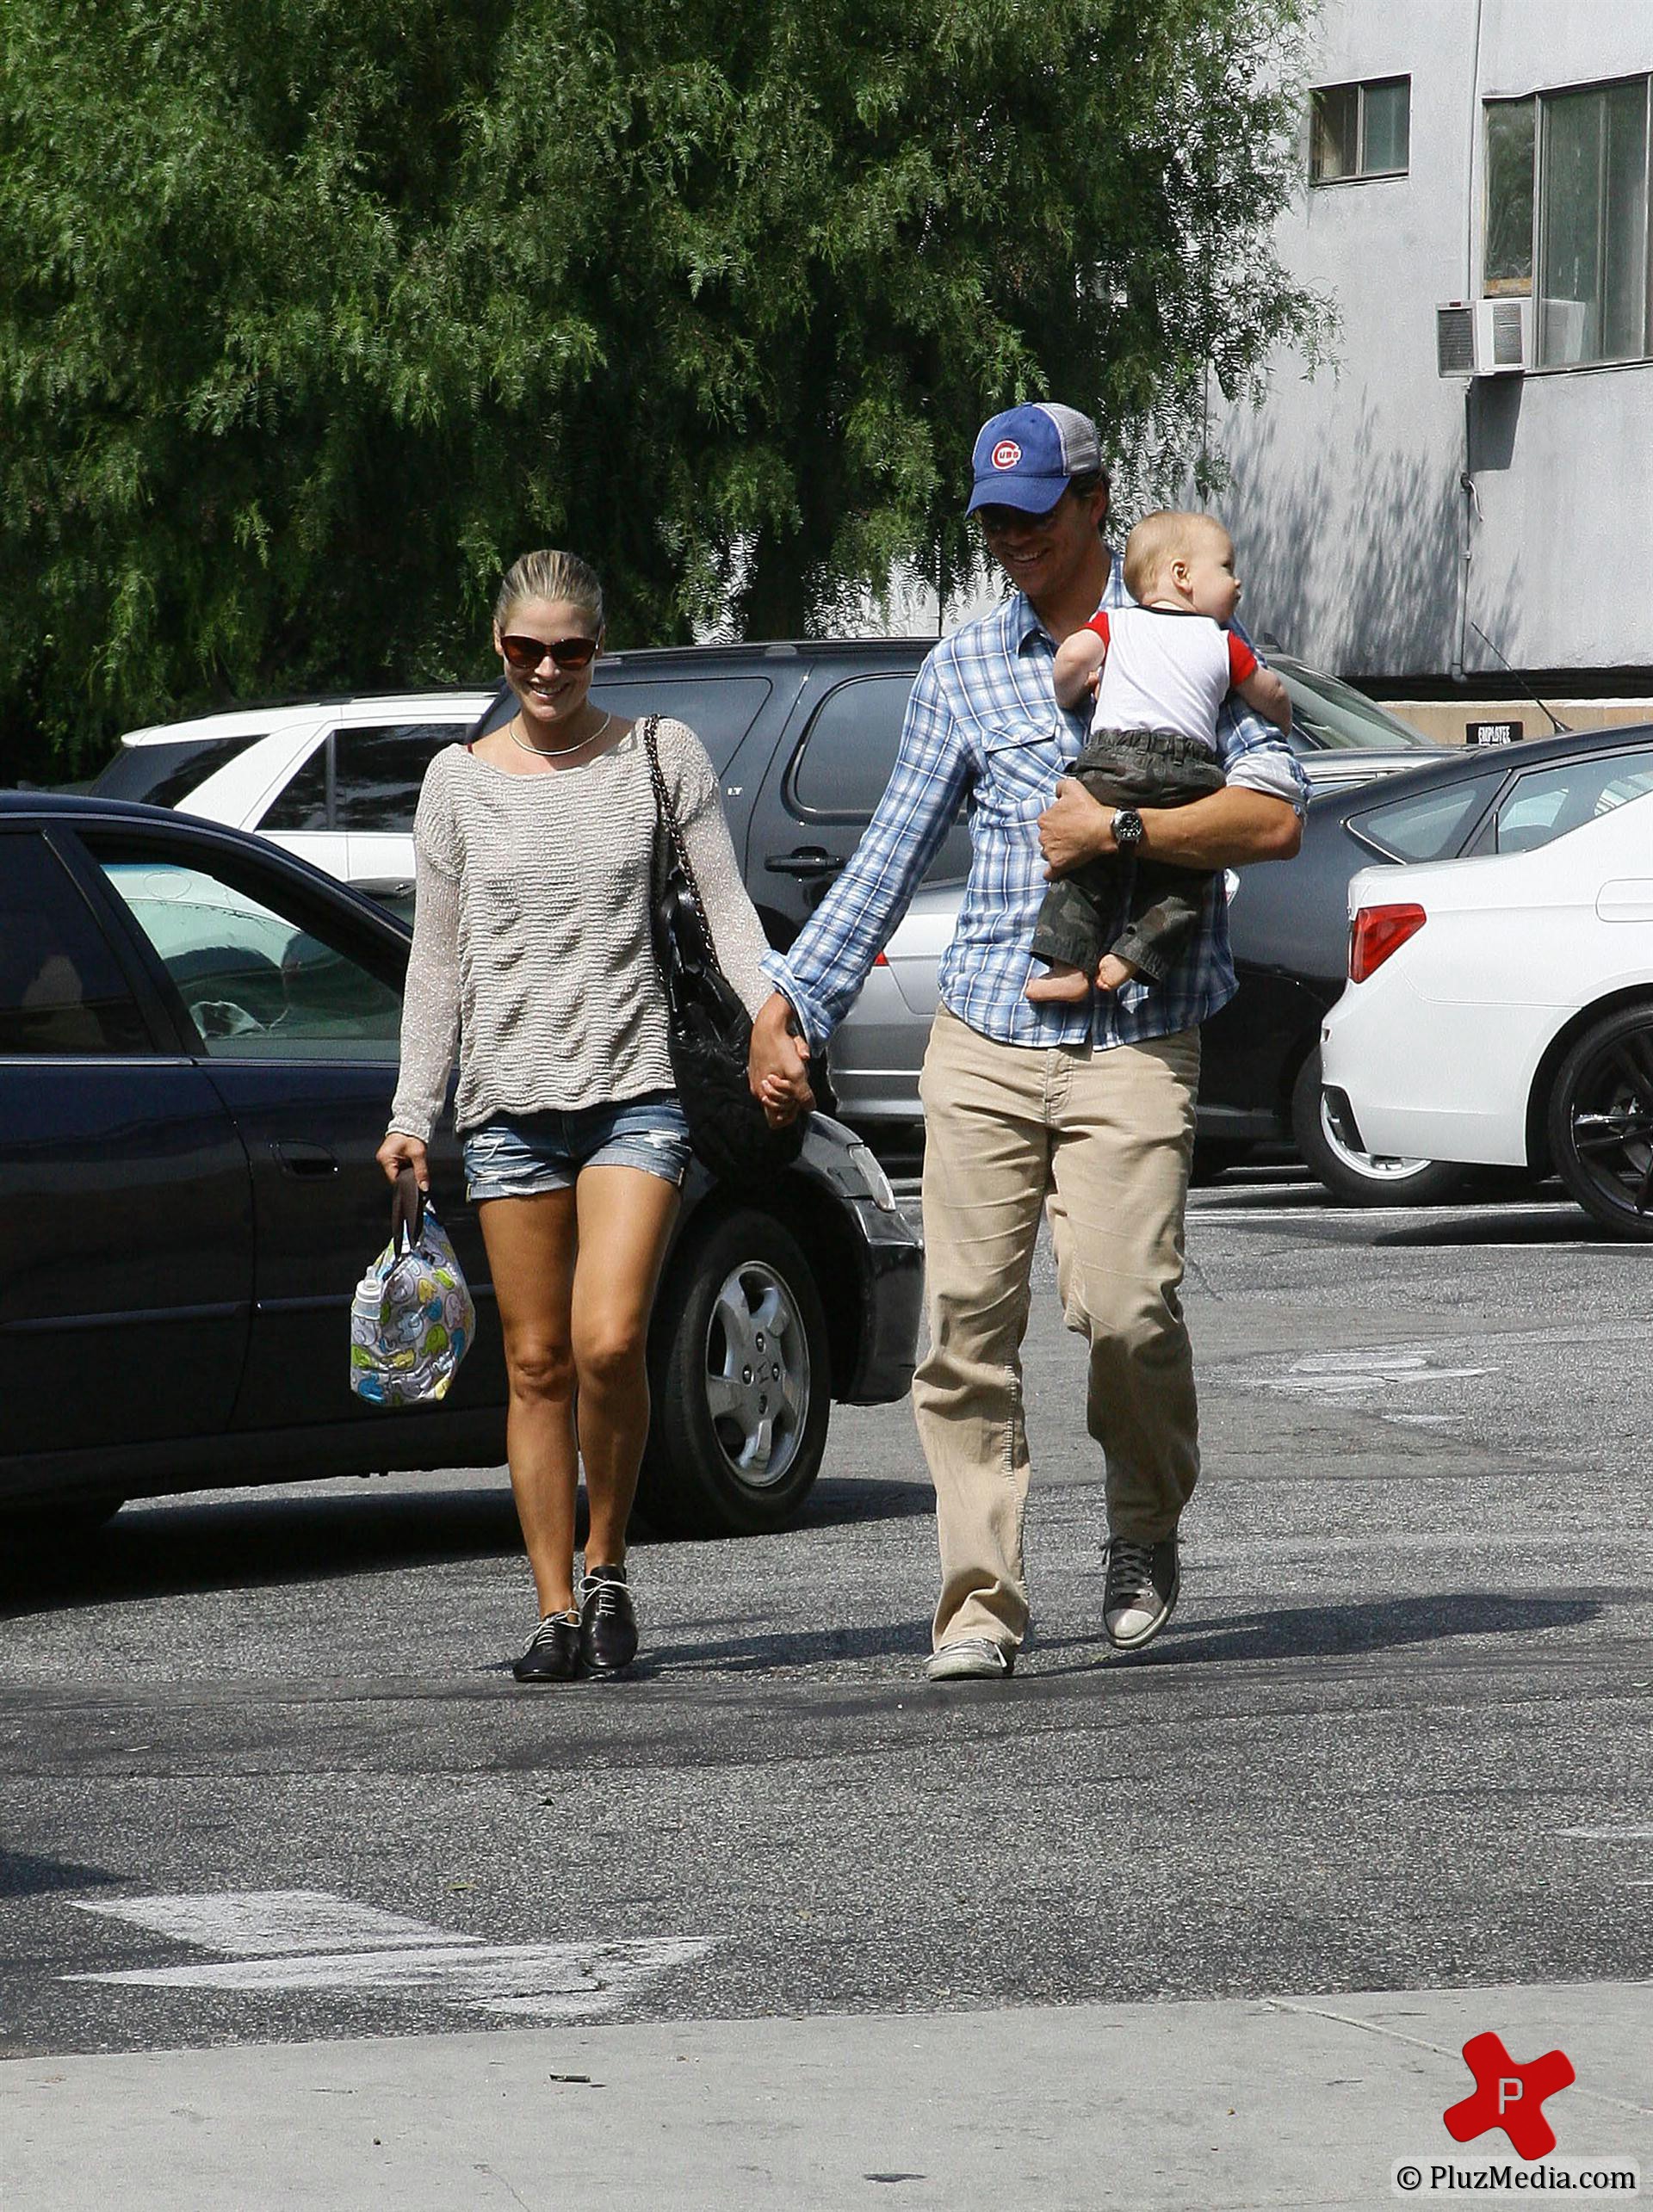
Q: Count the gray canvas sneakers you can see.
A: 2